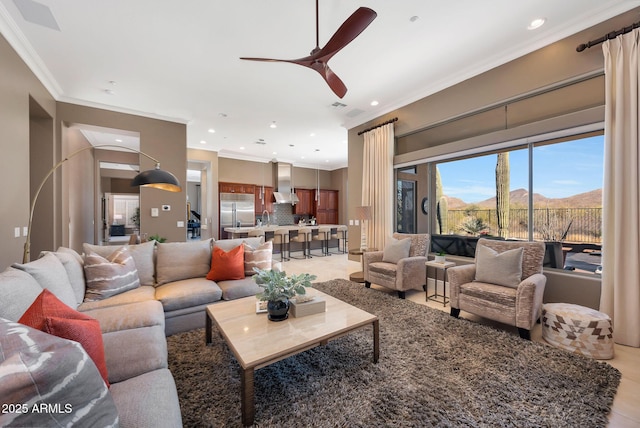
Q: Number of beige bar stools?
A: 5